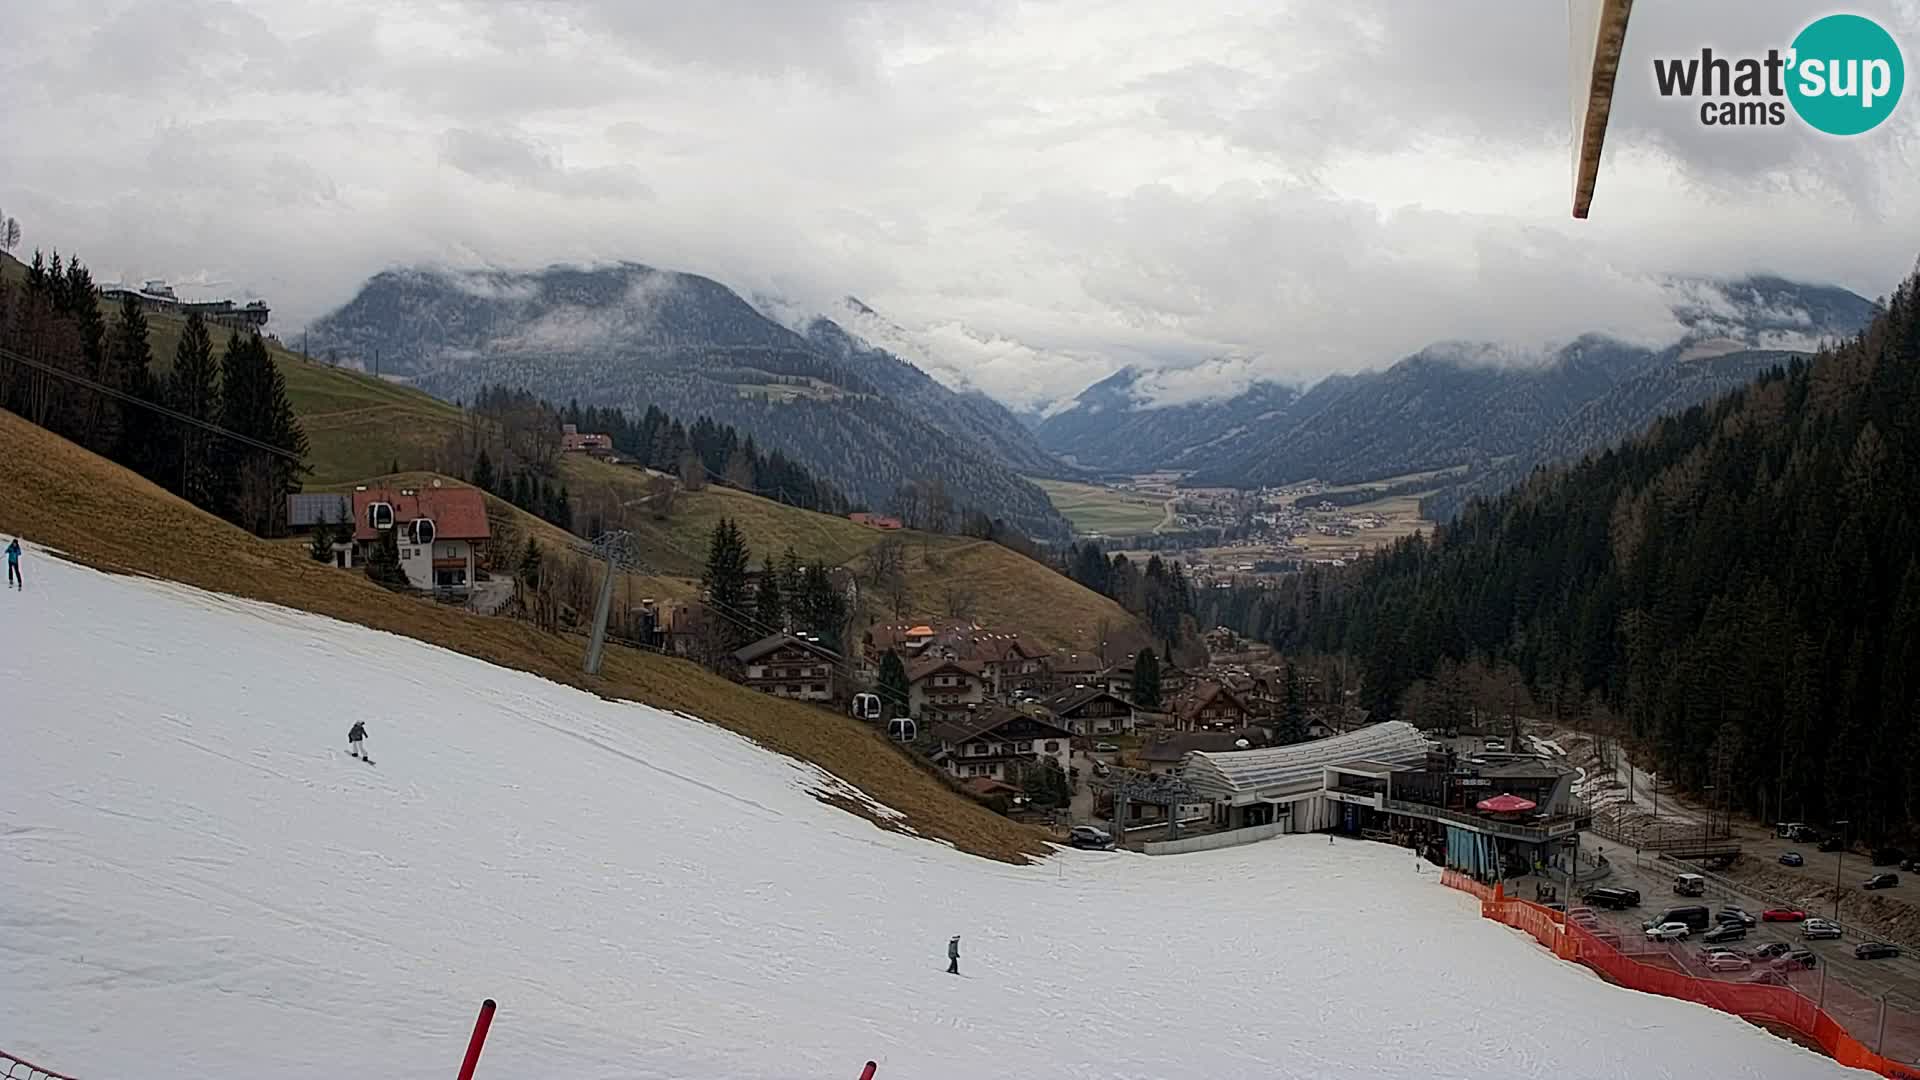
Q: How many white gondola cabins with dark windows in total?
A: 4